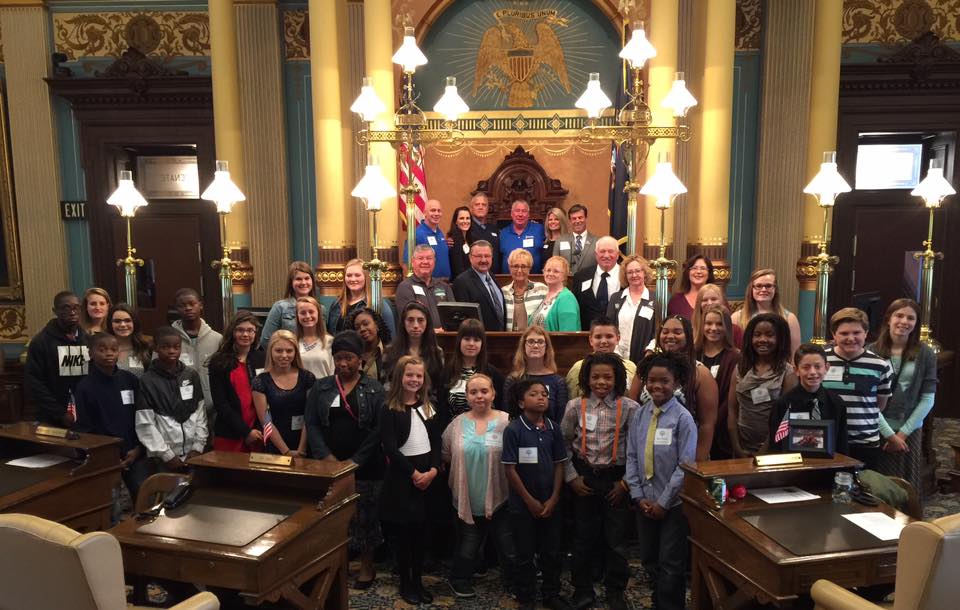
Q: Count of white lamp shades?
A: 12